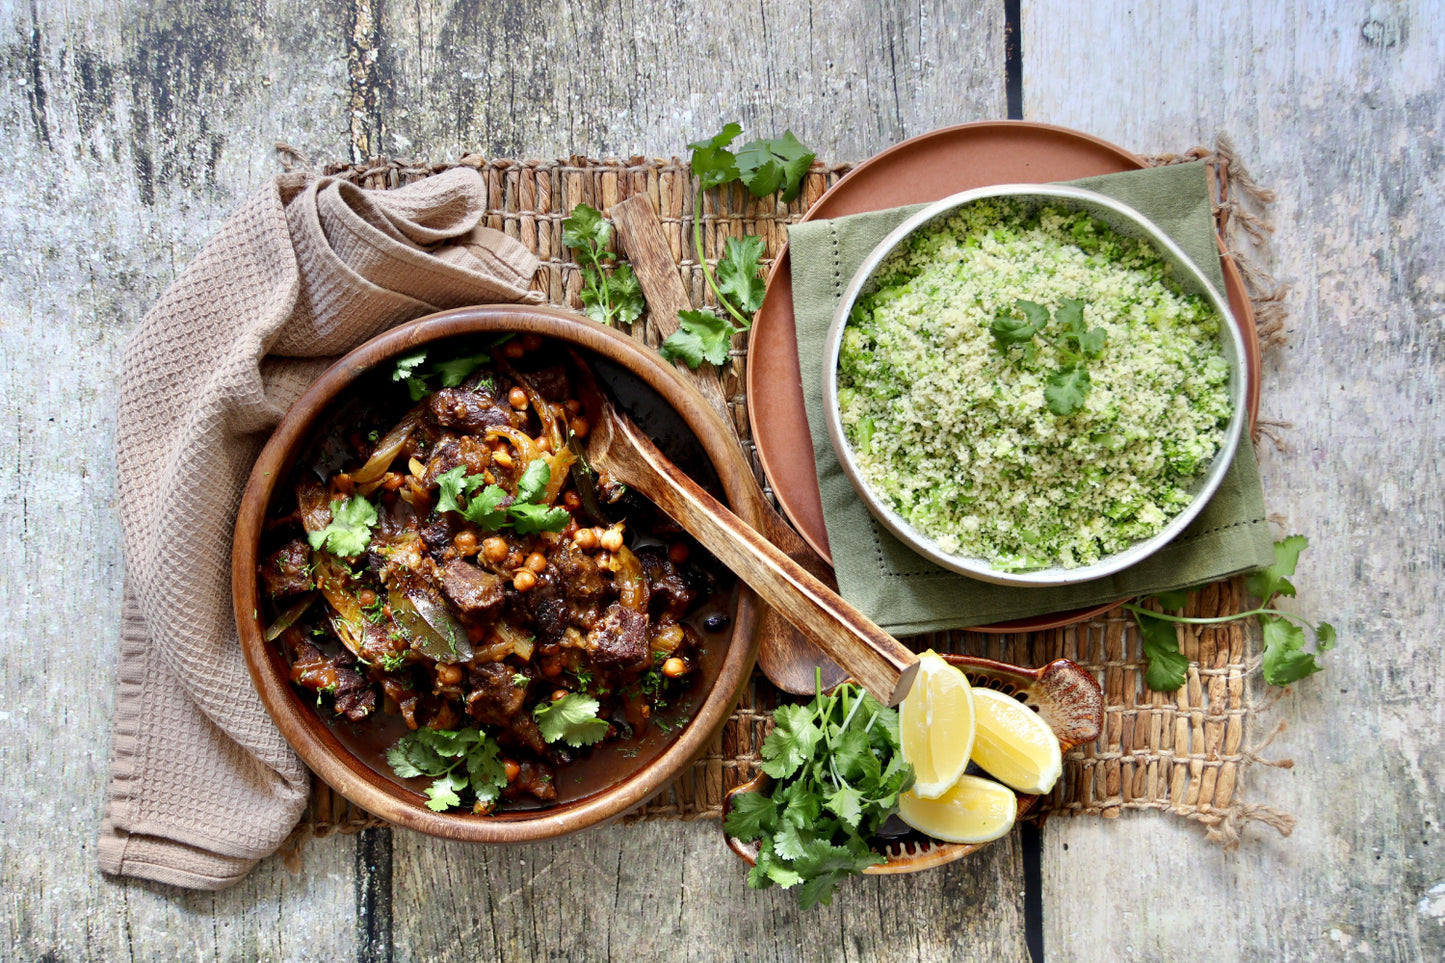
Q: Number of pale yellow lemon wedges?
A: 3